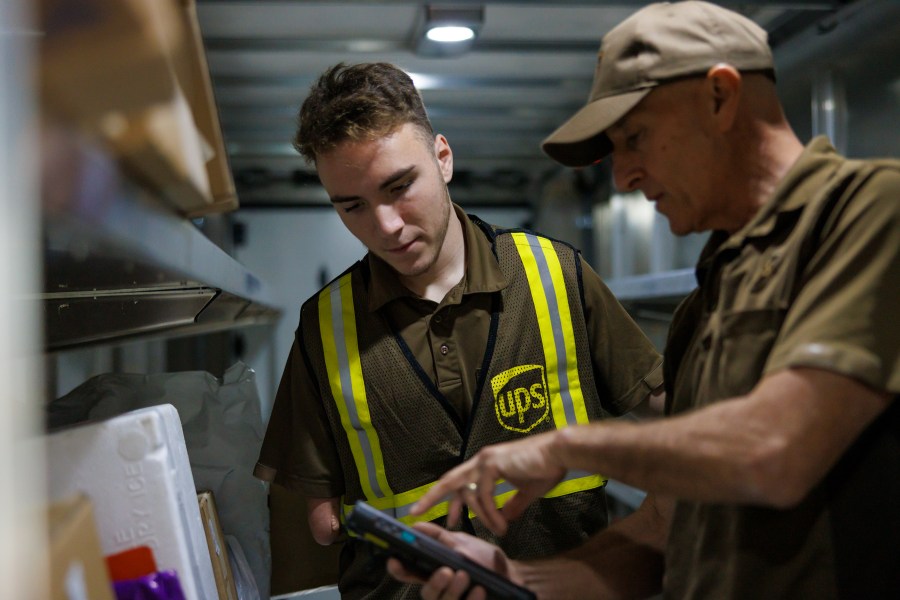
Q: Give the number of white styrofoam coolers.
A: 1